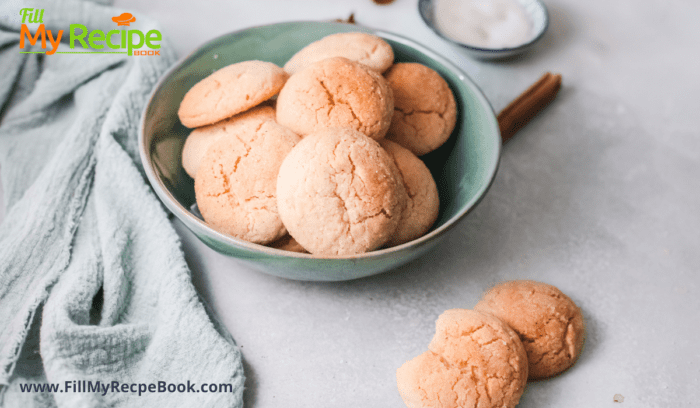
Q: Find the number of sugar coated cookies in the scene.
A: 11